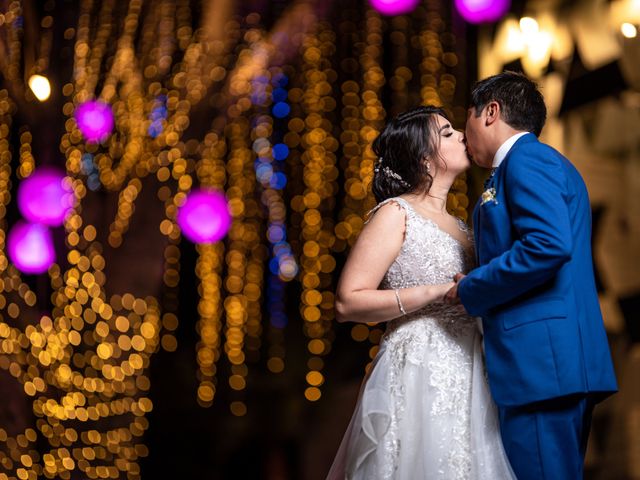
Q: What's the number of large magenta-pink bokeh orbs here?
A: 6